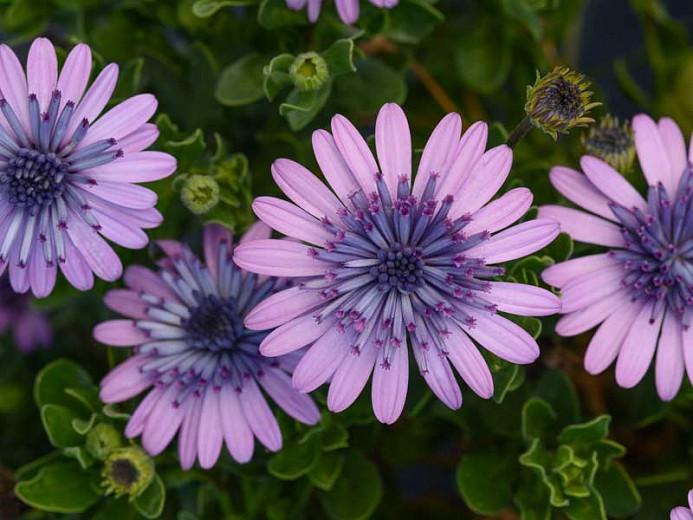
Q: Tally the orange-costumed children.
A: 0